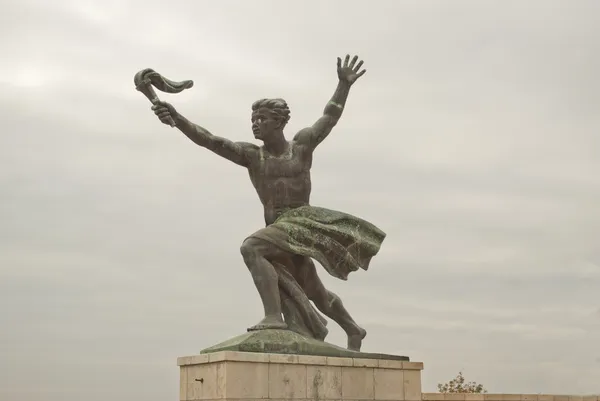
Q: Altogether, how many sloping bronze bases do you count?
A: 1